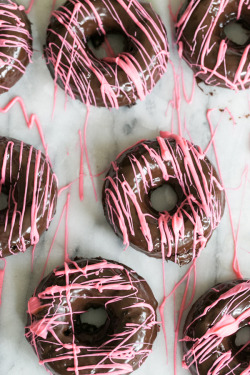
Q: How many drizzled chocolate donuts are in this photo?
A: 7